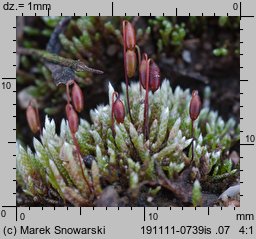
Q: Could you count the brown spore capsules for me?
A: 9